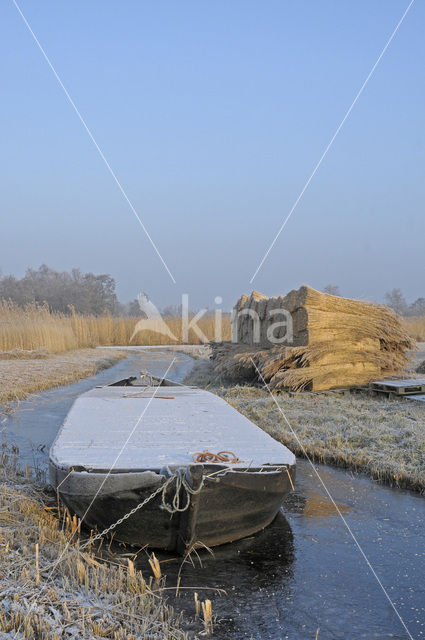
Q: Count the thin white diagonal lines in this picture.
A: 4